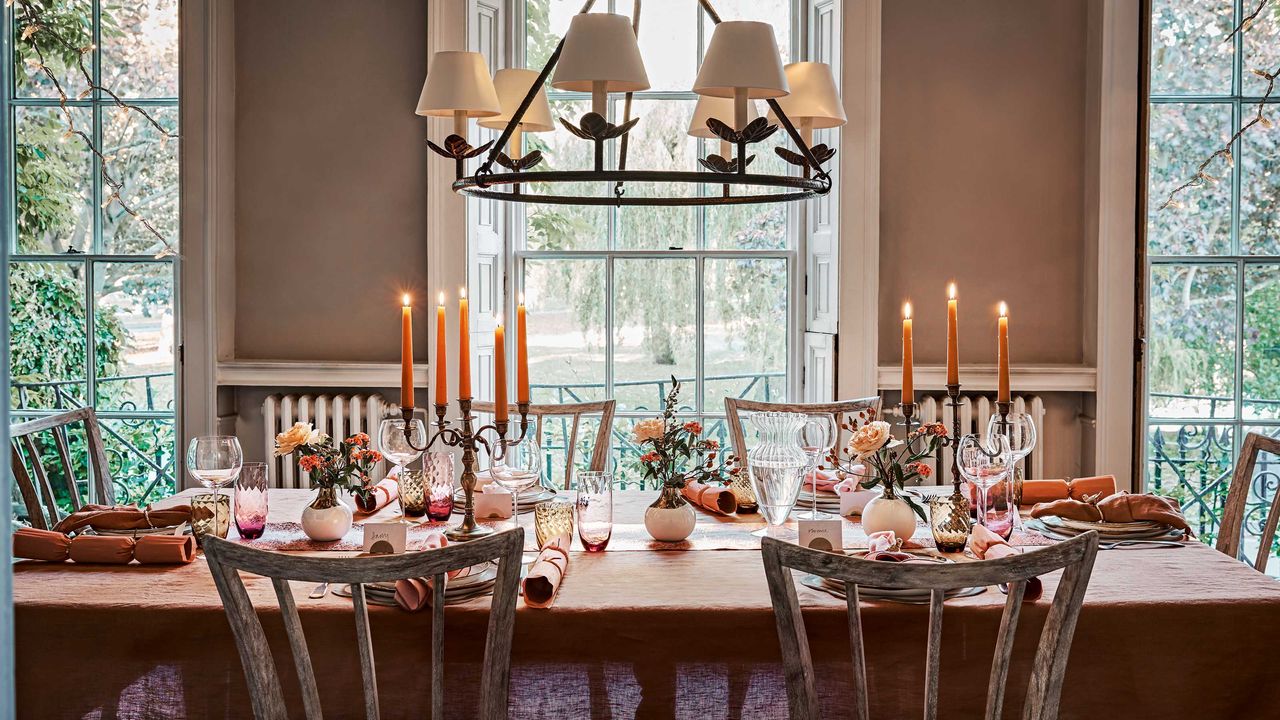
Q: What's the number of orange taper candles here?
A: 8